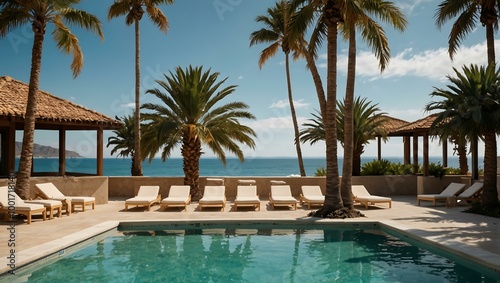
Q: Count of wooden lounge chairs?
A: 12